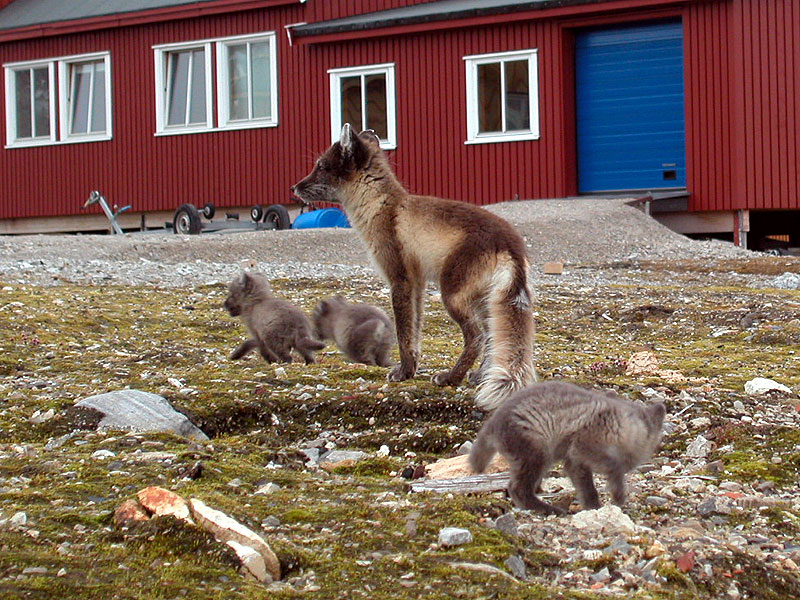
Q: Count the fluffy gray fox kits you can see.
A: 3